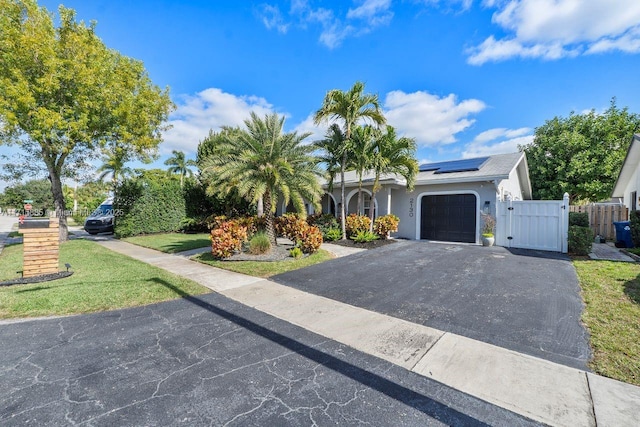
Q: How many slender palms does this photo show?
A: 3